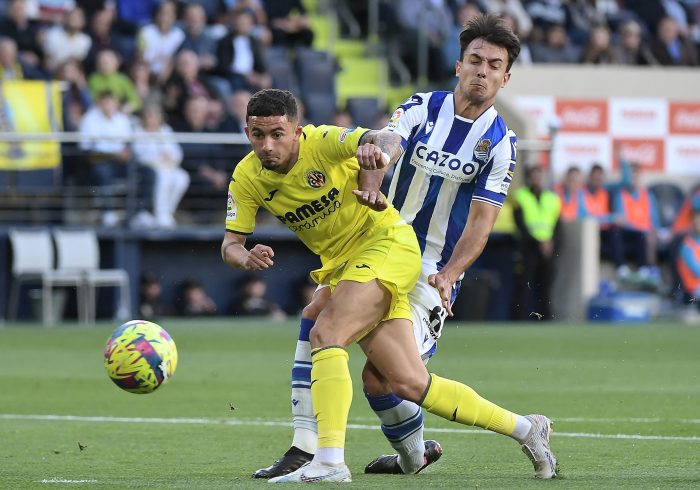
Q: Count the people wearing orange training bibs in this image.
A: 5